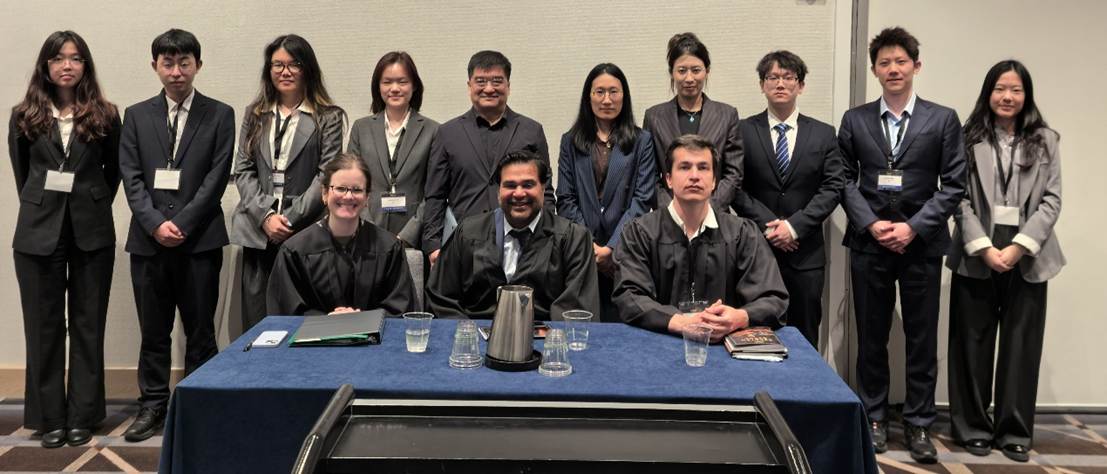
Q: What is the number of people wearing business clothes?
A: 10